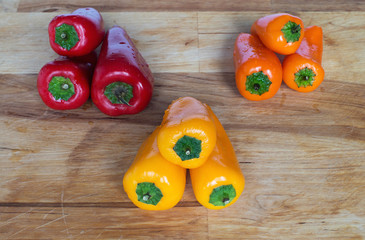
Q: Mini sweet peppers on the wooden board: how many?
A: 9